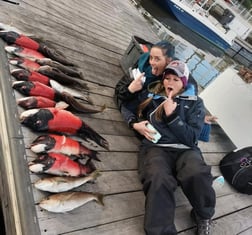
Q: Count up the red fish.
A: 9